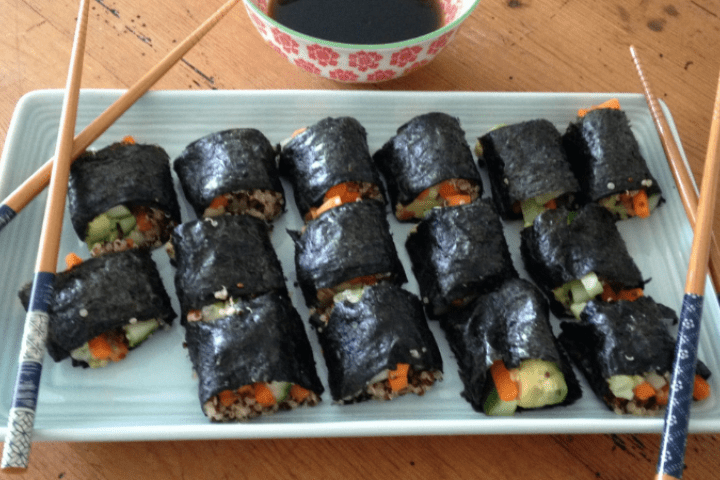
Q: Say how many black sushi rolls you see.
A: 15